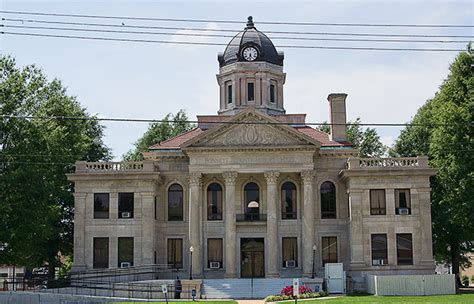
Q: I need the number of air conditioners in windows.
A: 6